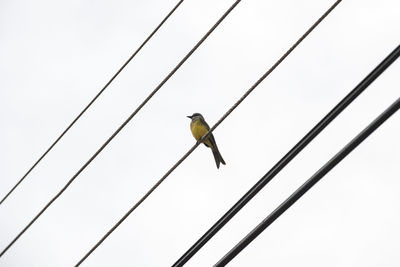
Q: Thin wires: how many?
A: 3